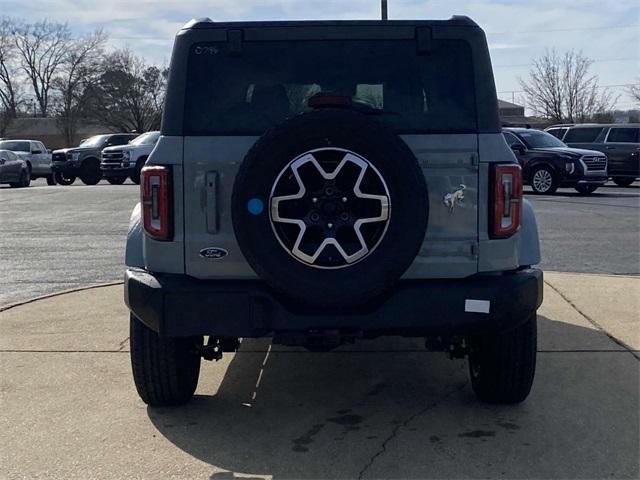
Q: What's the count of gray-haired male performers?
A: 0